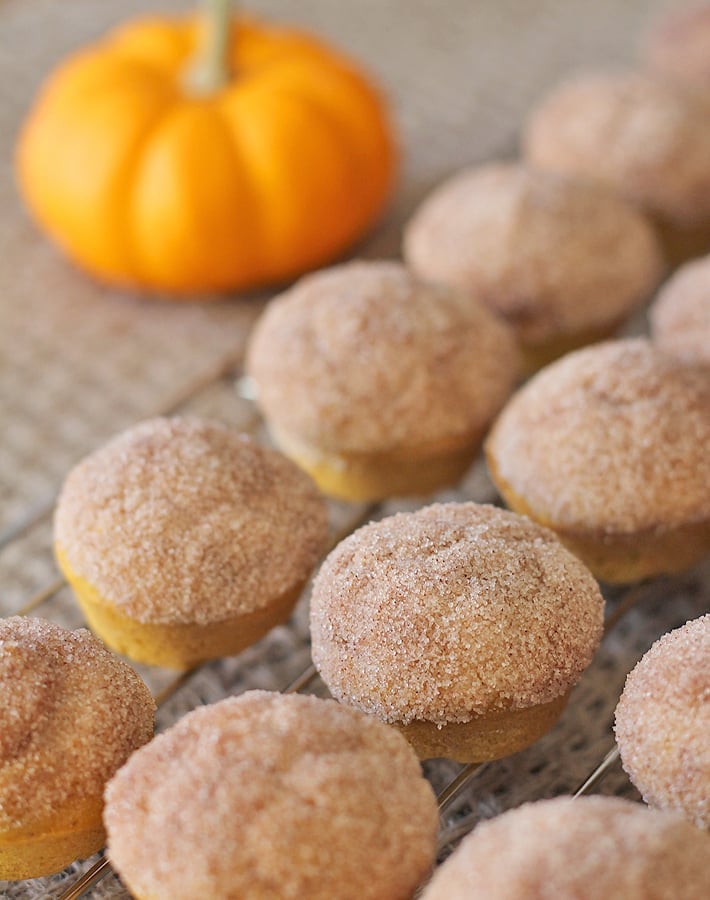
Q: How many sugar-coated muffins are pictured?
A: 12